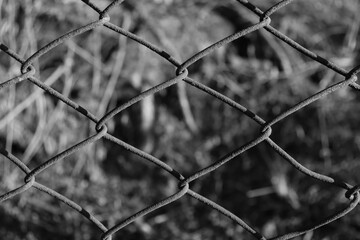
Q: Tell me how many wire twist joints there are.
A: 11